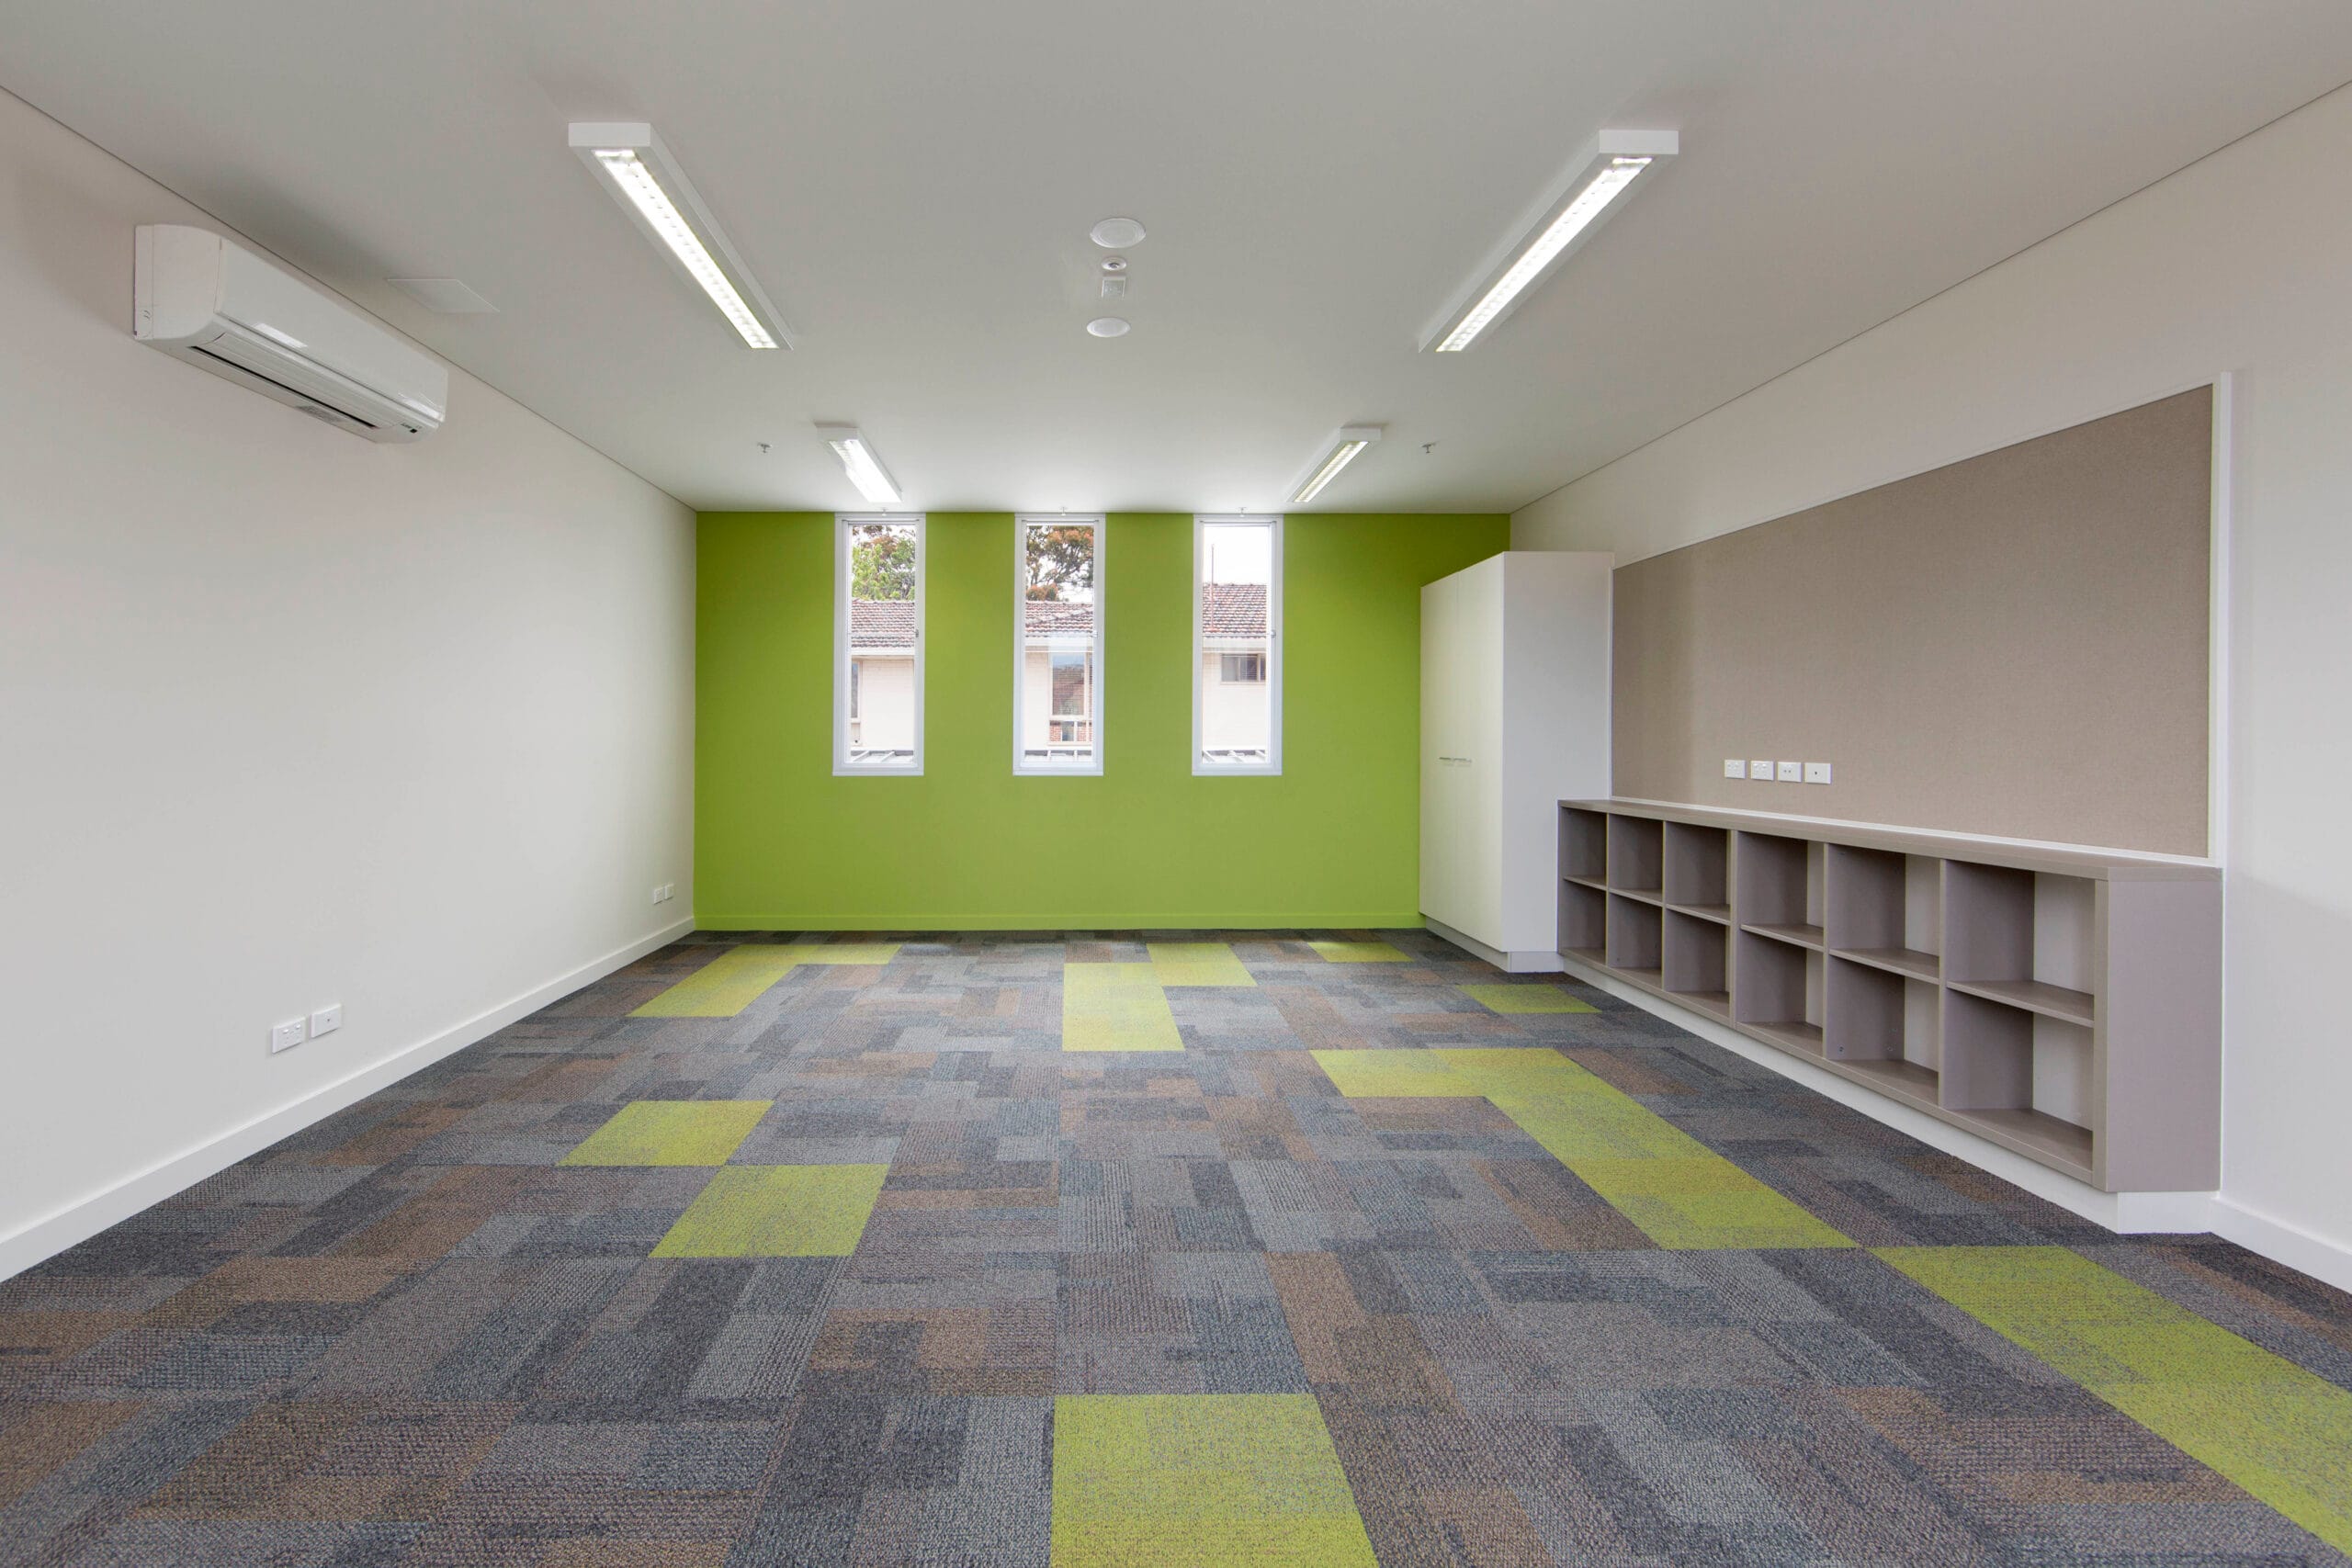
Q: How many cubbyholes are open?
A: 12